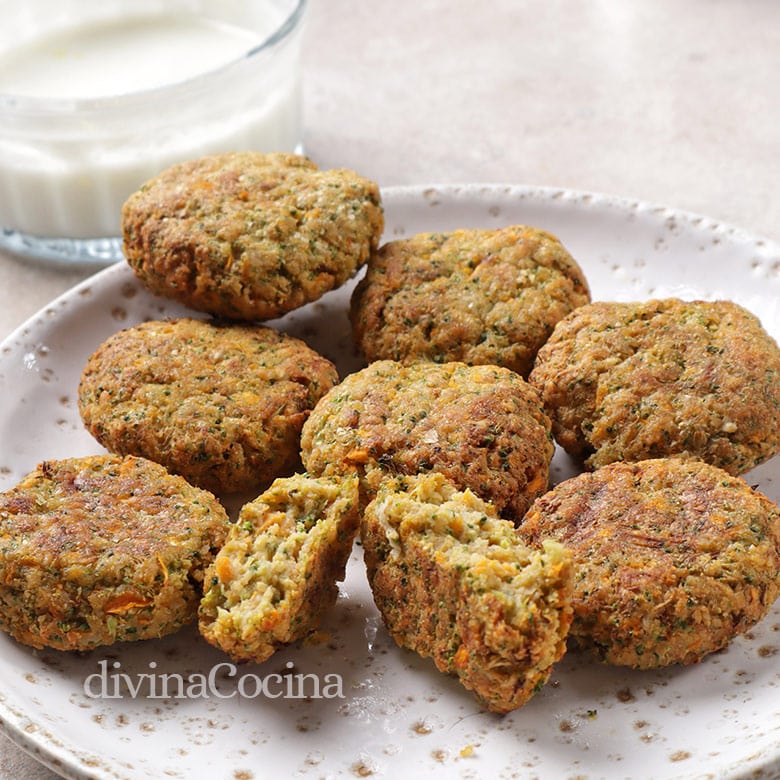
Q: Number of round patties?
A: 7